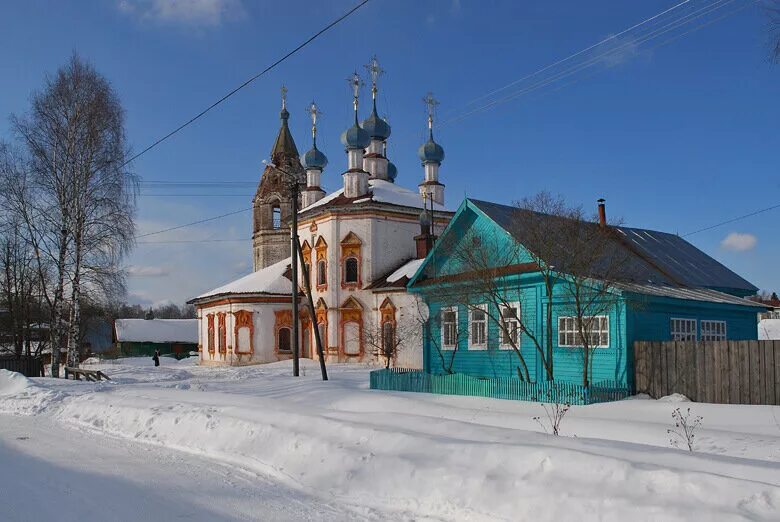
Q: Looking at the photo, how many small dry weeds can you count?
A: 2